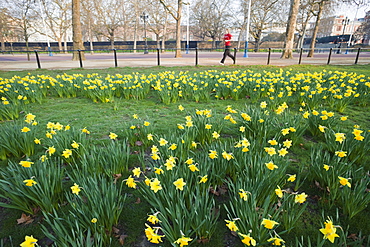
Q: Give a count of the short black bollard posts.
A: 10